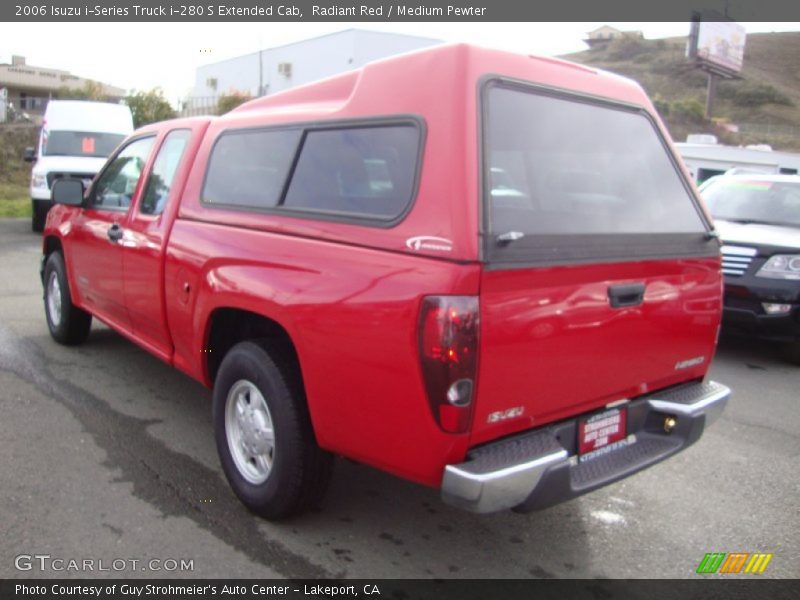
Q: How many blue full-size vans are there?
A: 0